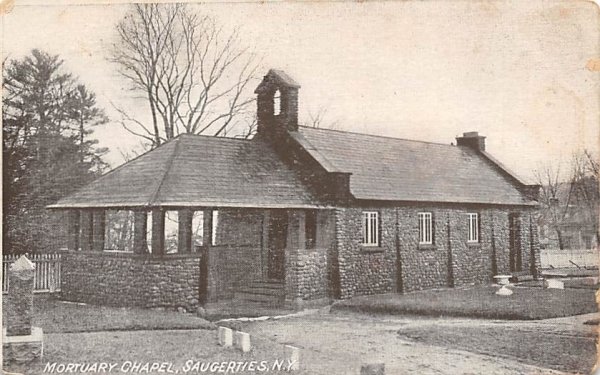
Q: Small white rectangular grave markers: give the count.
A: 3